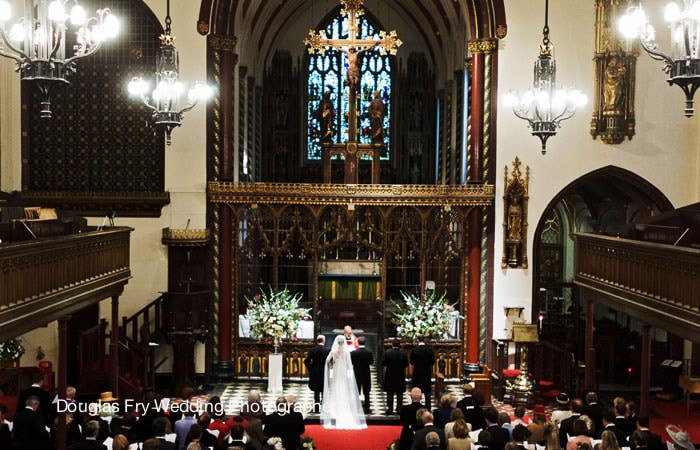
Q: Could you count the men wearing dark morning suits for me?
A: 4